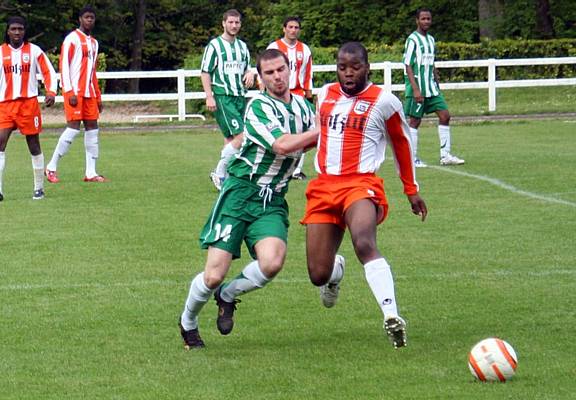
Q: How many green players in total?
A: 3